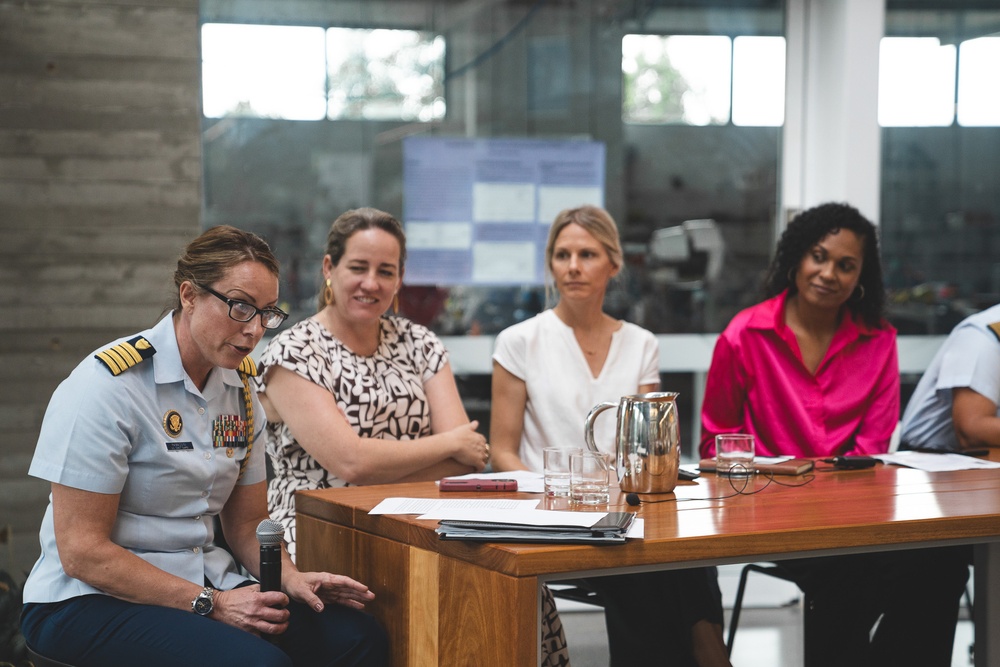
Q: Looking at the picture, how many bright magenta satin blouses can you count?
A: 1